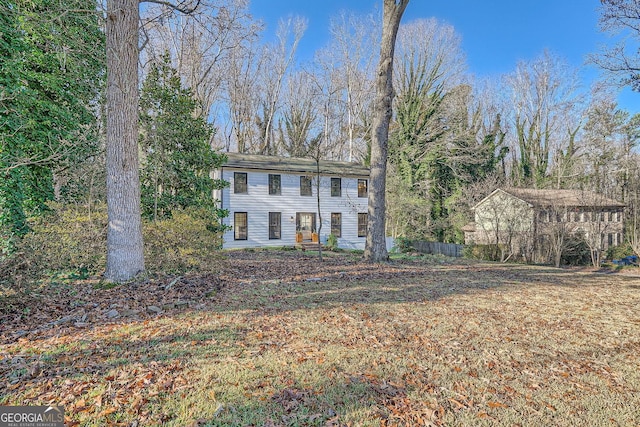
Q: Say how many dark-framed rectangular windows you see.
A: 9